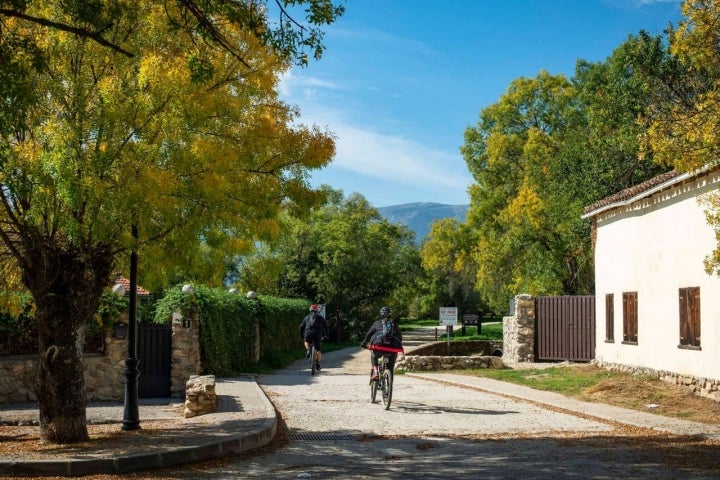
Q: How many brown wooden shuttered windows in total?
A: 3